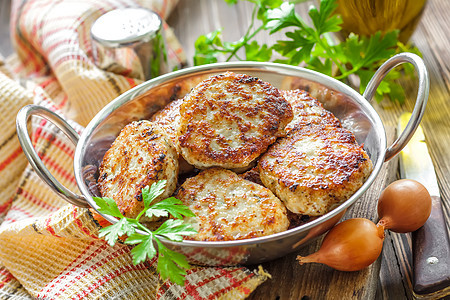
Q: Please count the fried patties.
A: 6